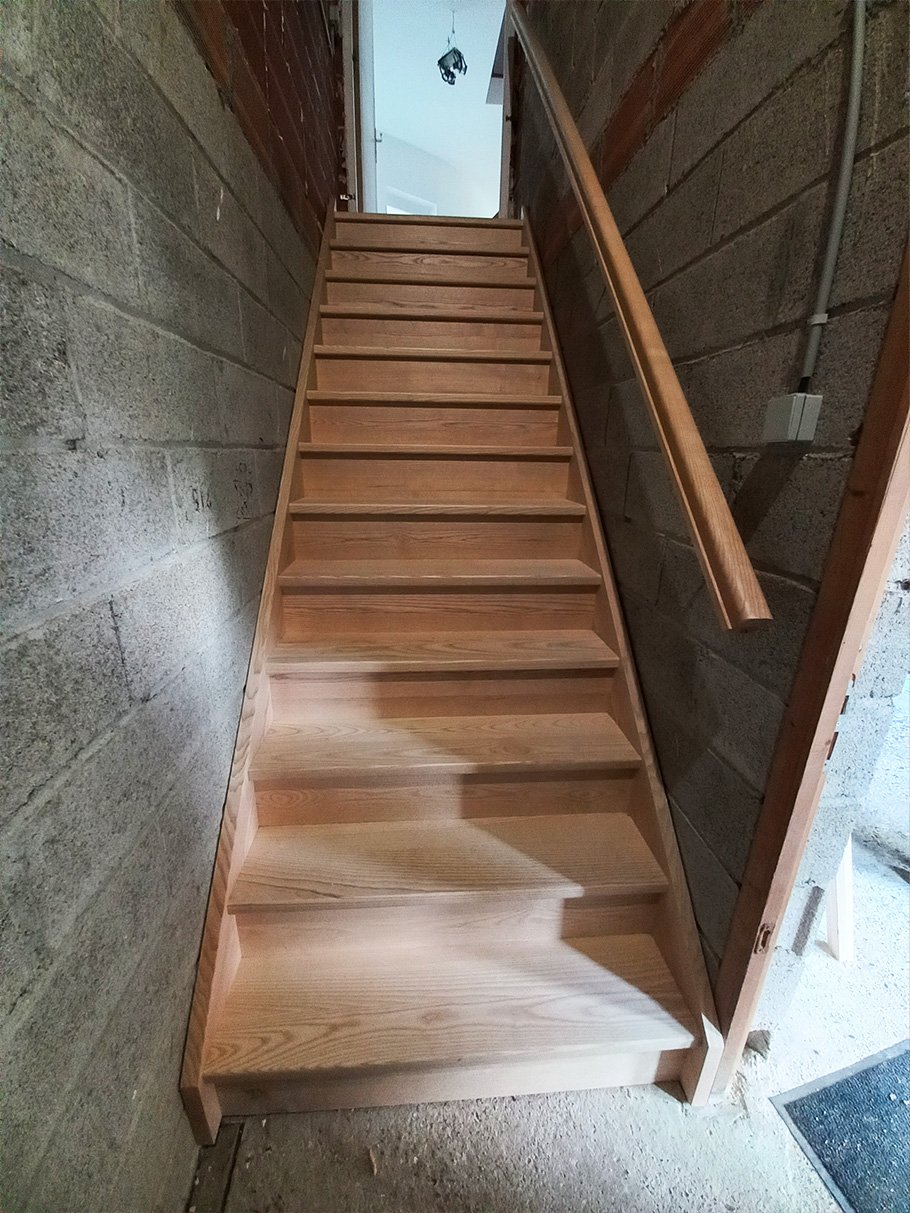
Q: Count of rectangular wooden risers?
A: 13